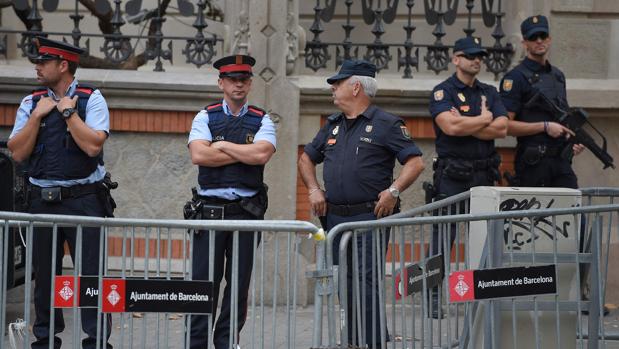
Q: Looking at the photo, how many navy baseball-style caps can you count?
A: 3